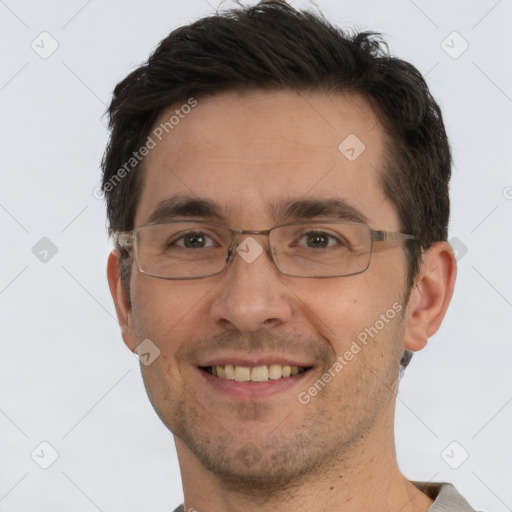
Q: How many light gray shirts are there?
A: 1